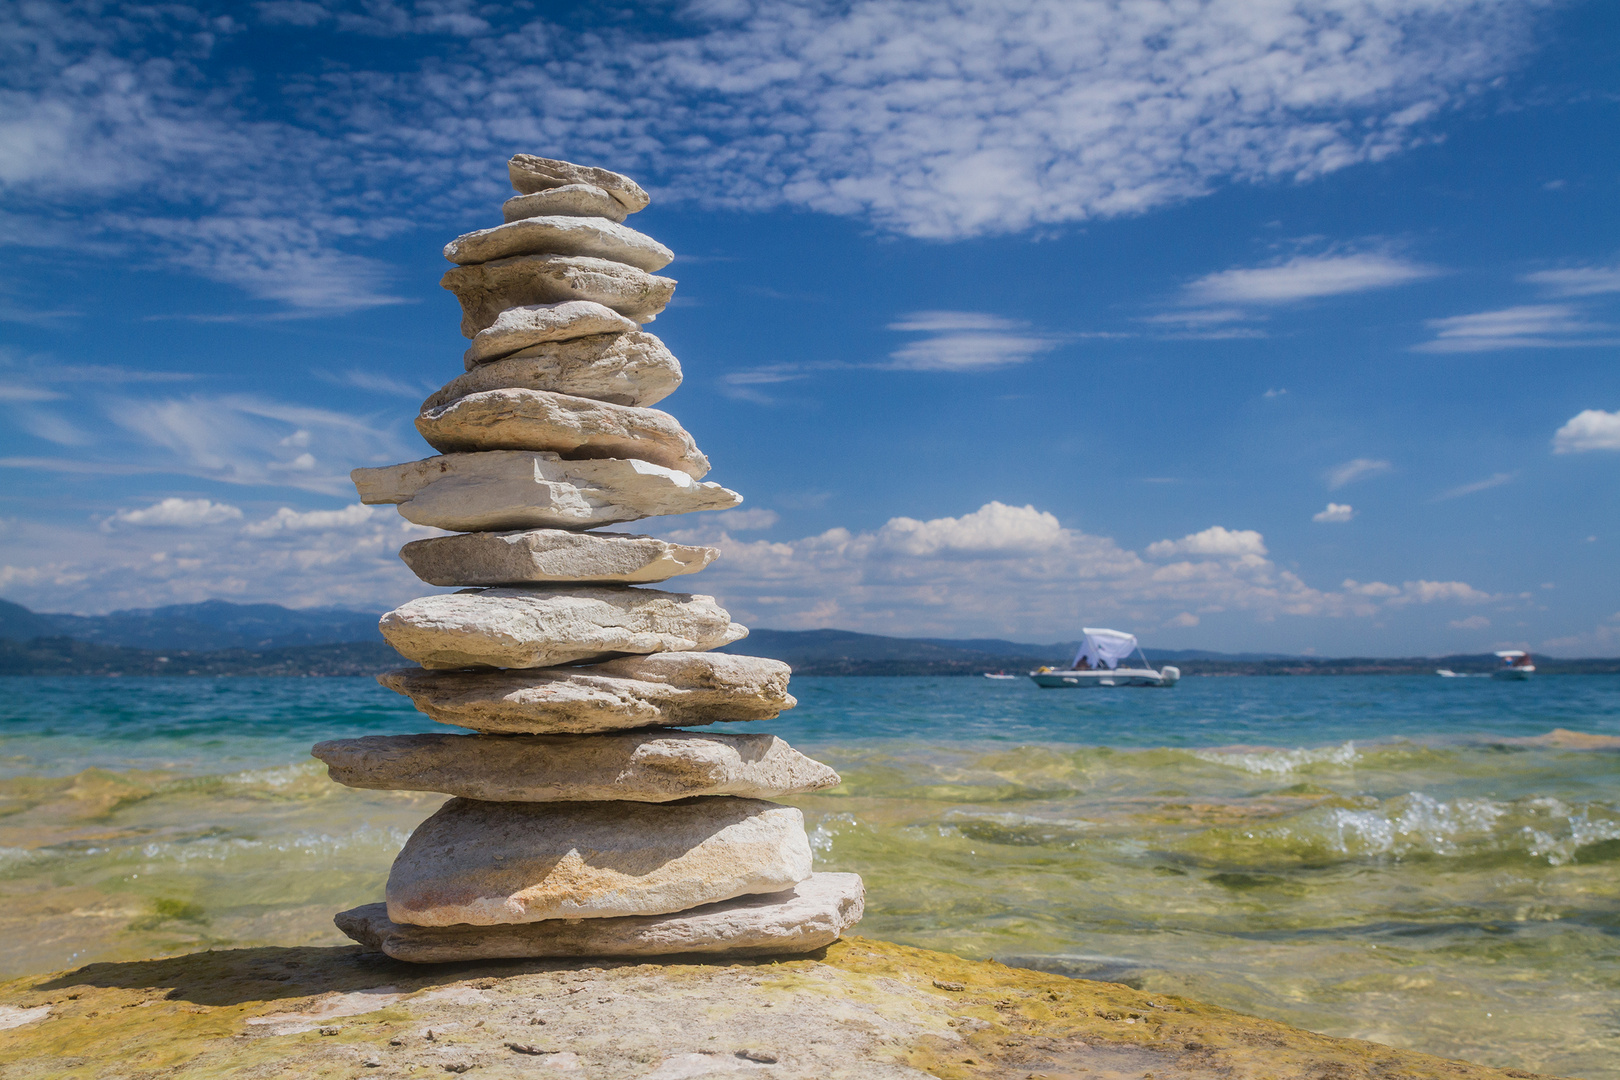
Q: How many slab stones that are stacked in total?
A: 14